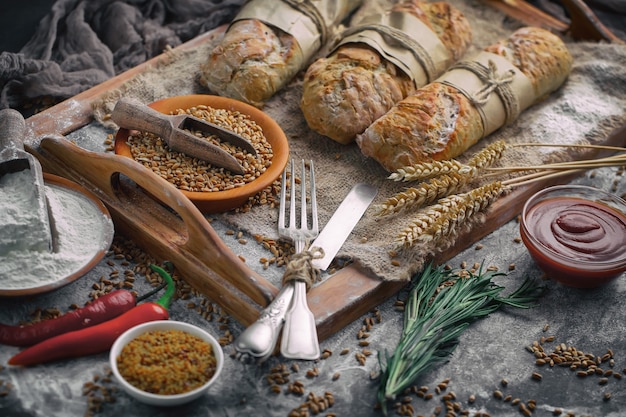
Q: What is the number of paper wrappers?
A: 3